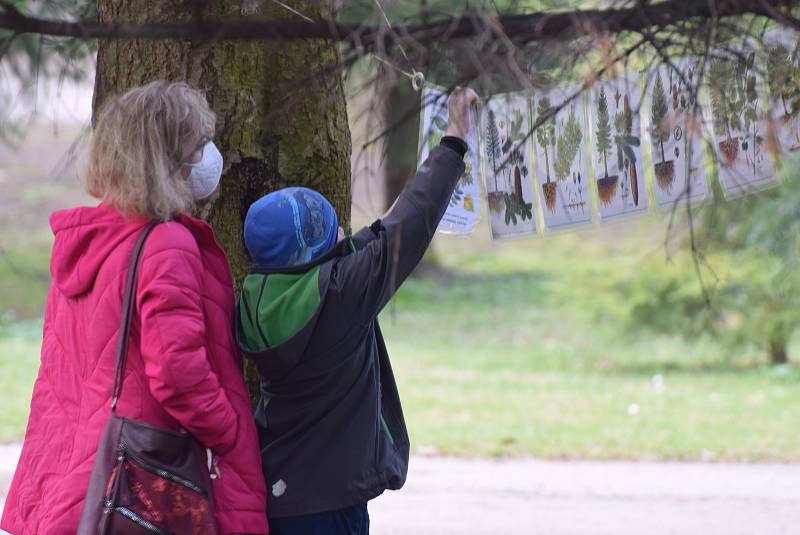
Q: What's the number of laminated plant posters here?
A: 7